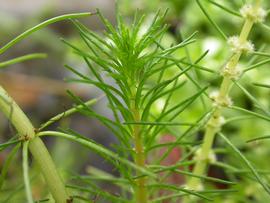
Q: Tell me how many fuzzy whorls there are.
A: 7